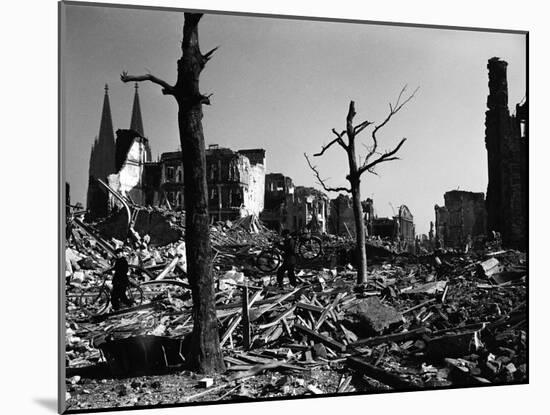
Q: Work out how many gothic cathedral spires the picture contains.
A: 2